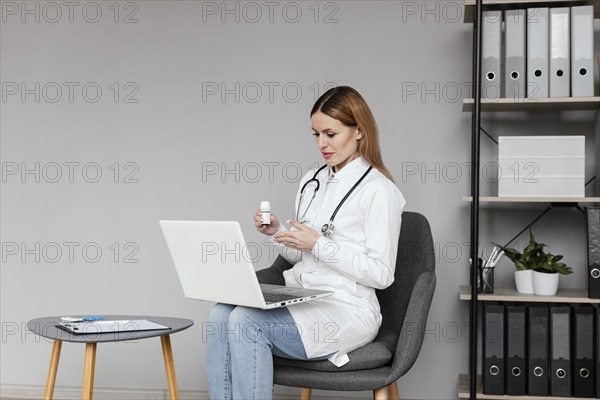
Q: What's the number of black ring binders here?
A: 6